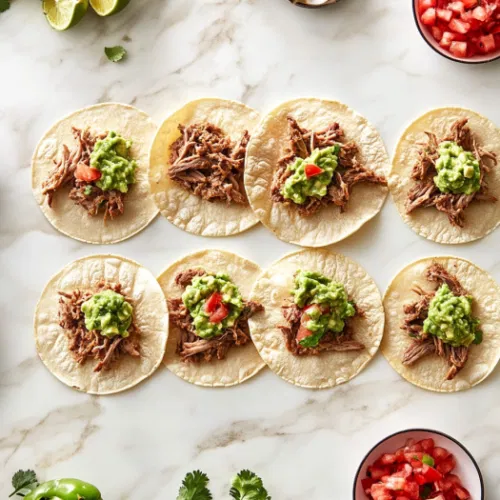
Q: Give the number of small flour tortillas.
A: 8